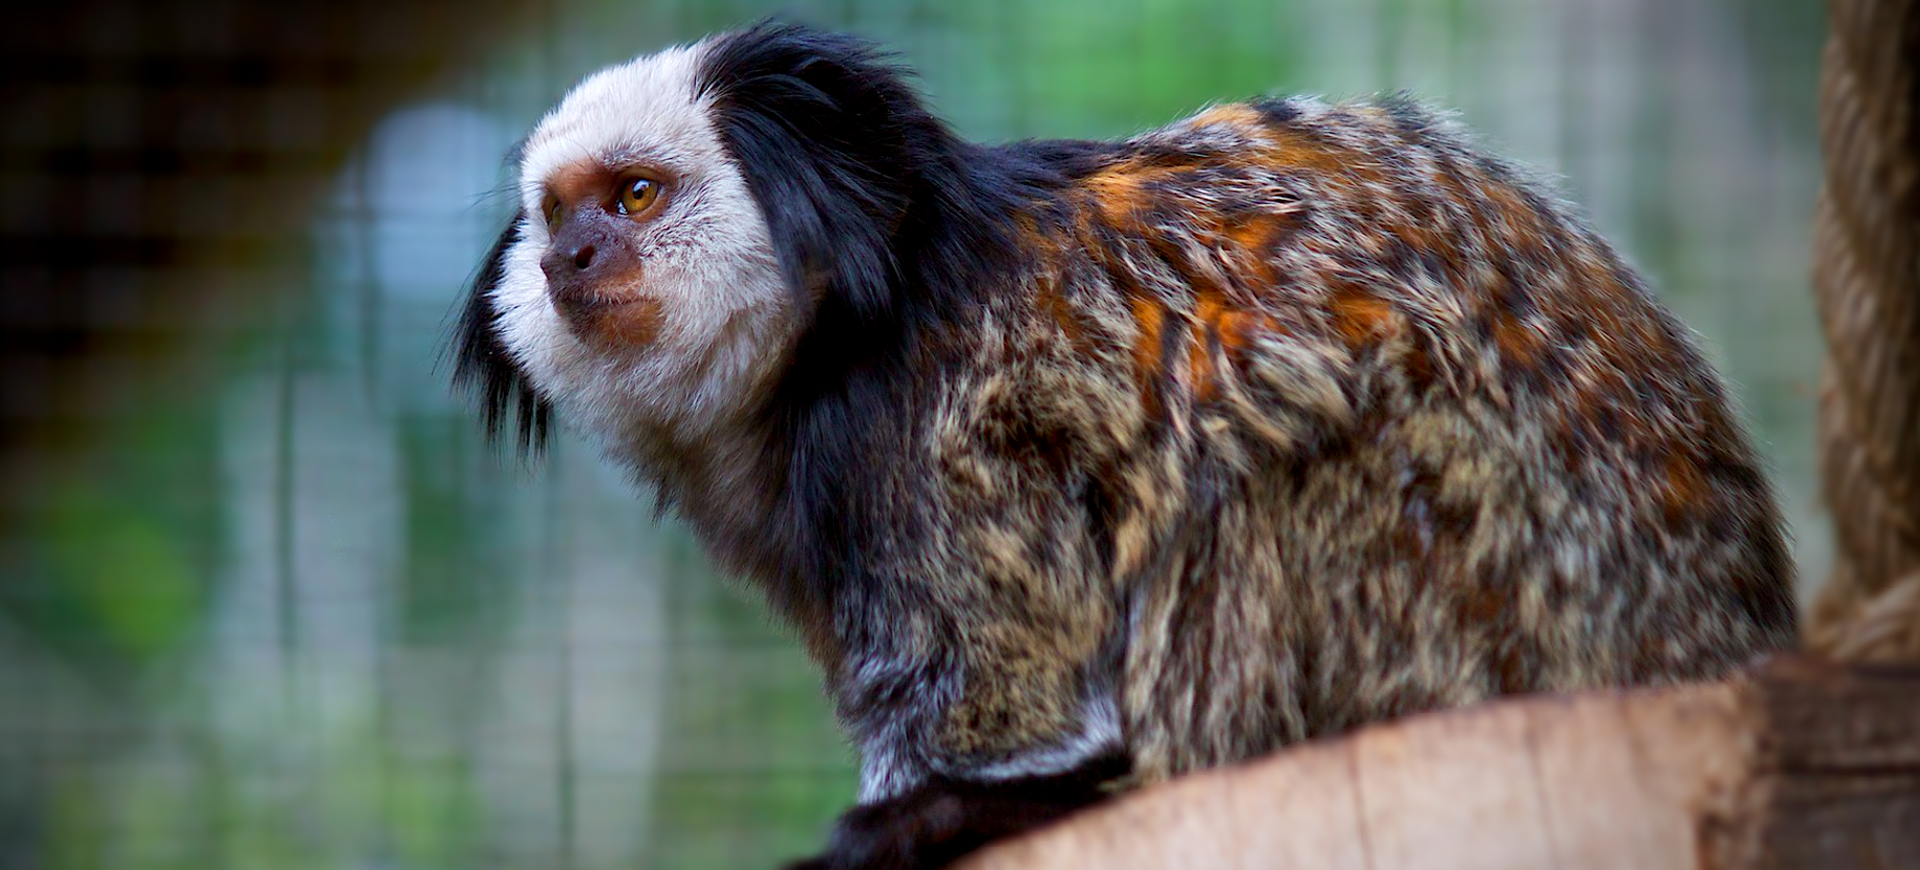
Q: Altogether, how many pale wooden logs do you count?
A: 1